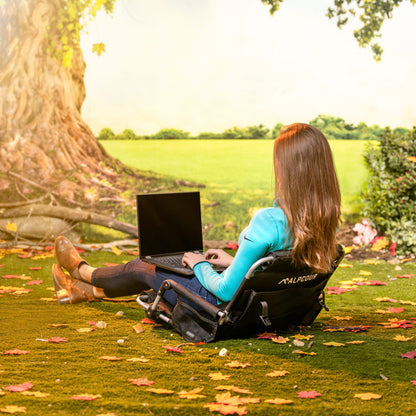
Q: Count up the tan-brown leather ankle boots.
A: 2